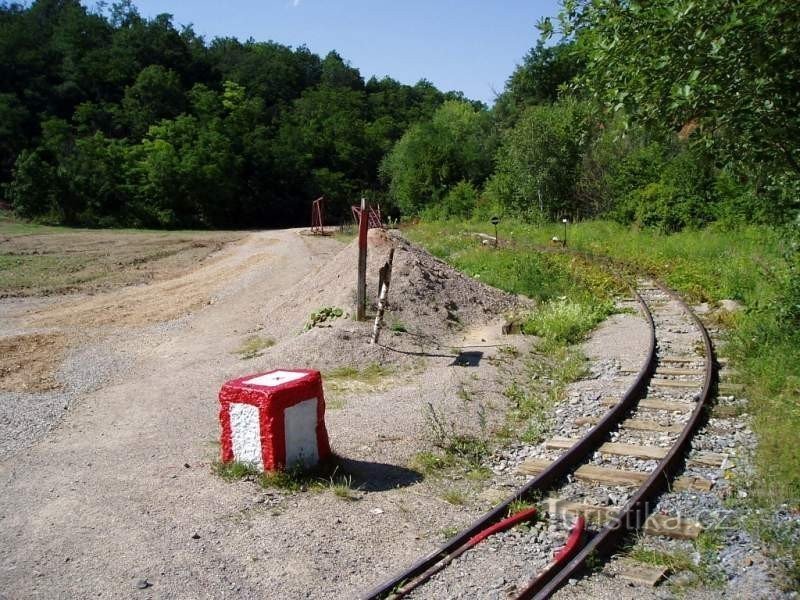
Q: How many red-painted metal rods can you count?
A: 2